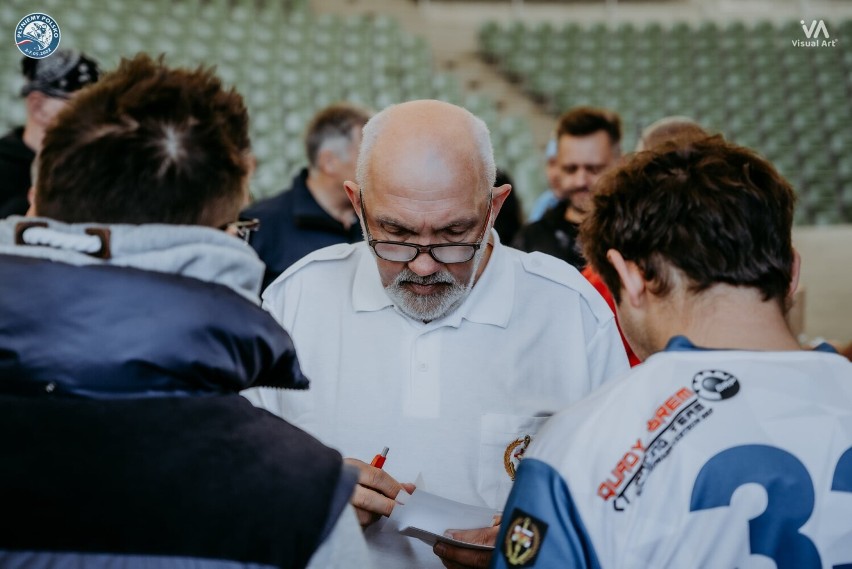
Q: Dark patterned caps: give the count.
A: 1